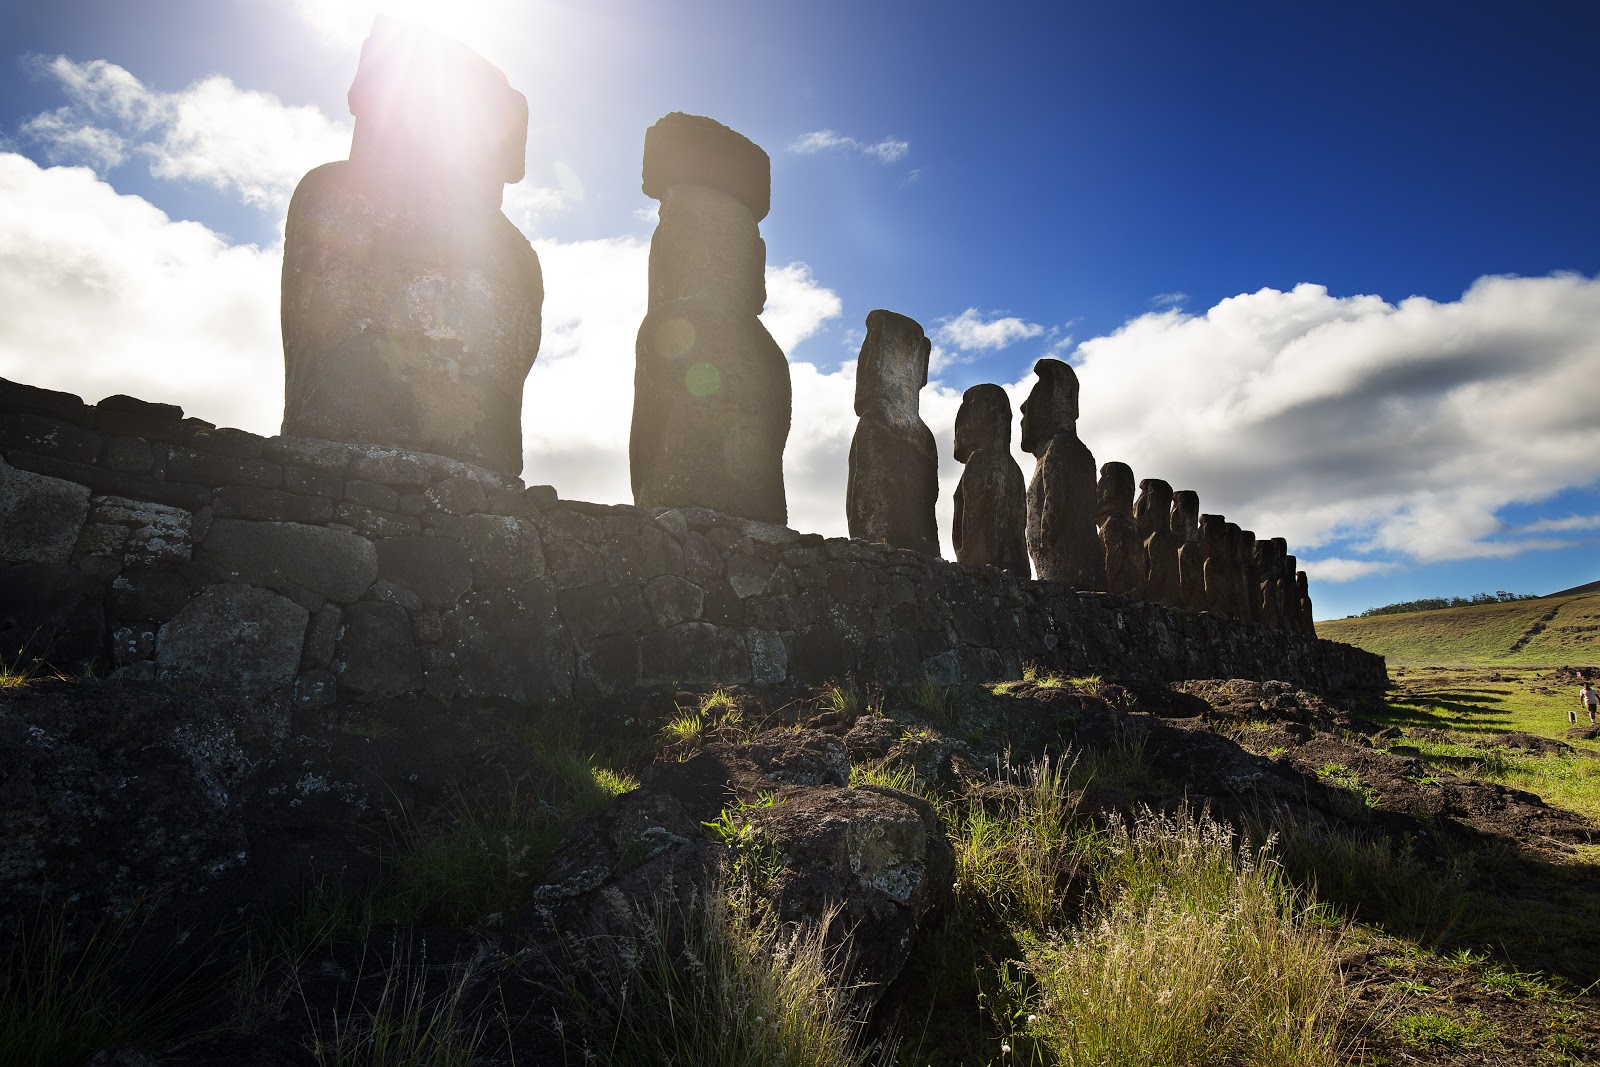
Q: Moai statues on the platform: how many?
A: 15